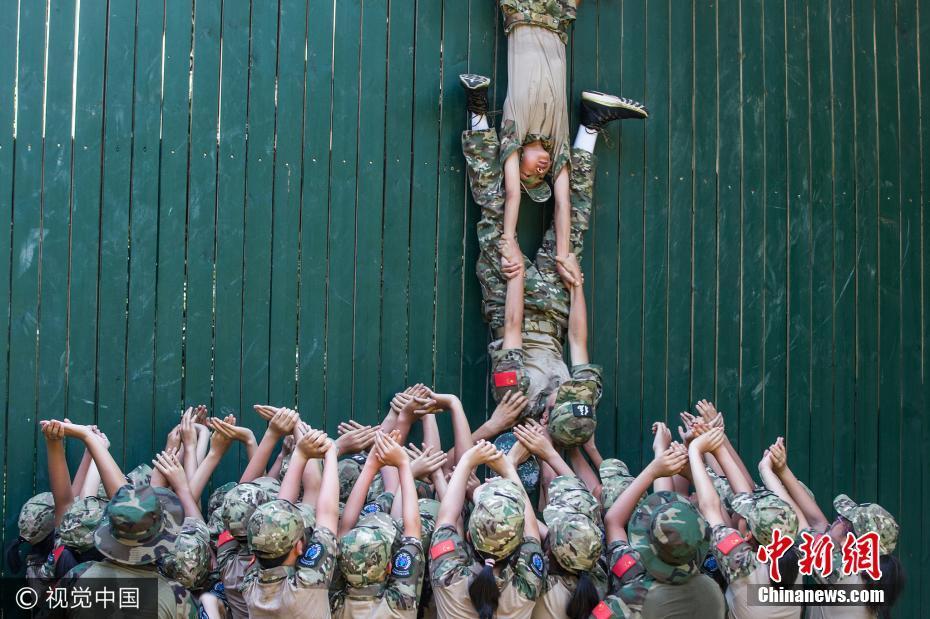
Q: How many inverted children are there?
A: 2